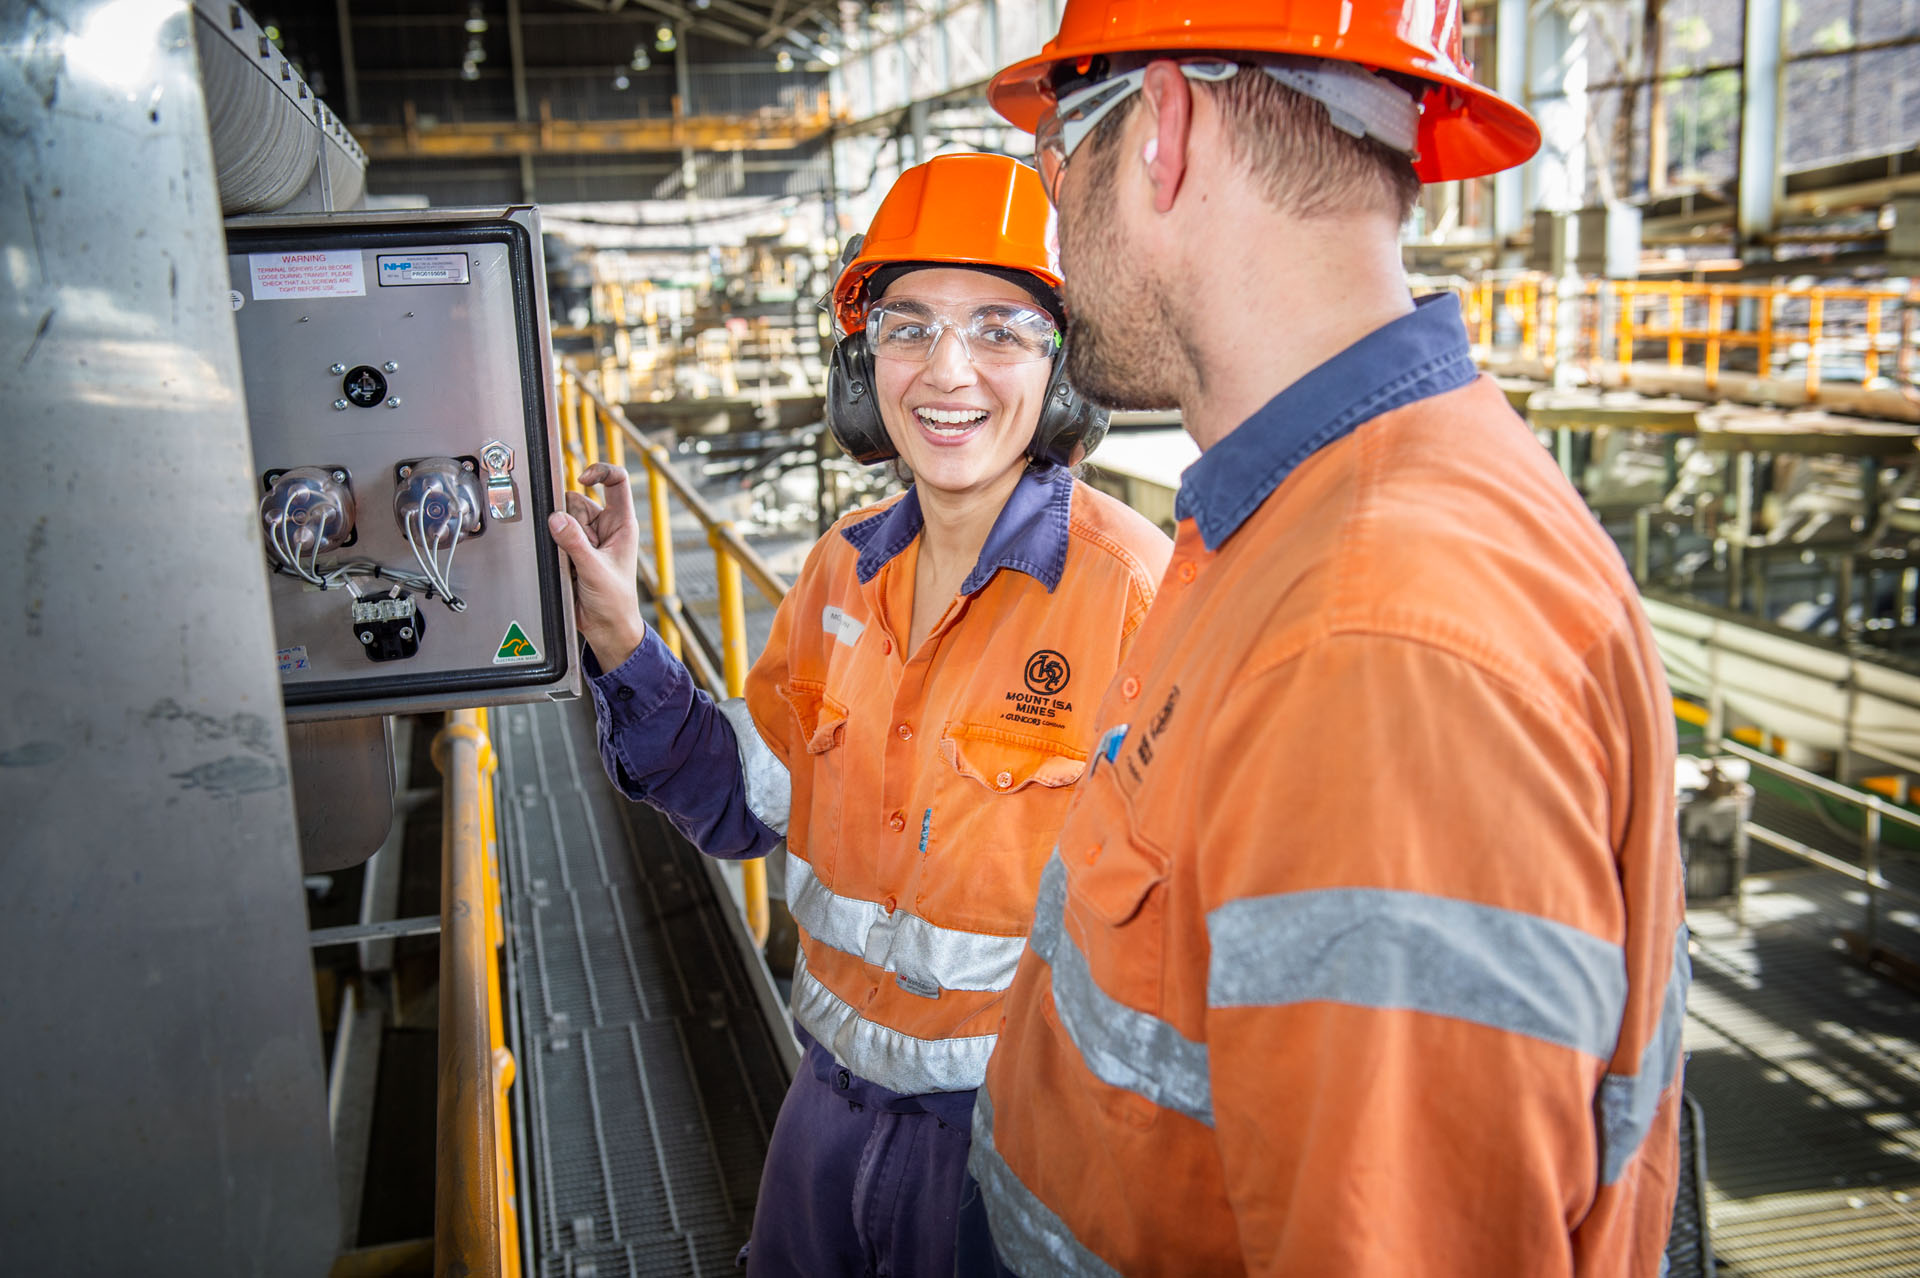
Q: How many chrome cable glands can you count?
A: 0